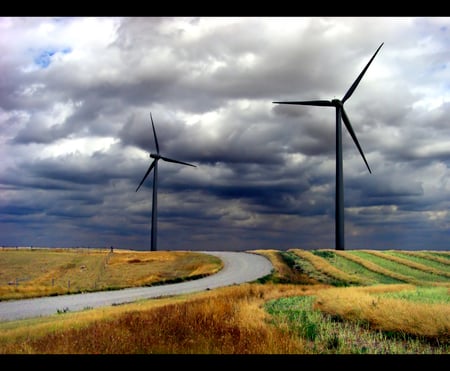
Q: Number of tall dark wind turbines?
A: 2